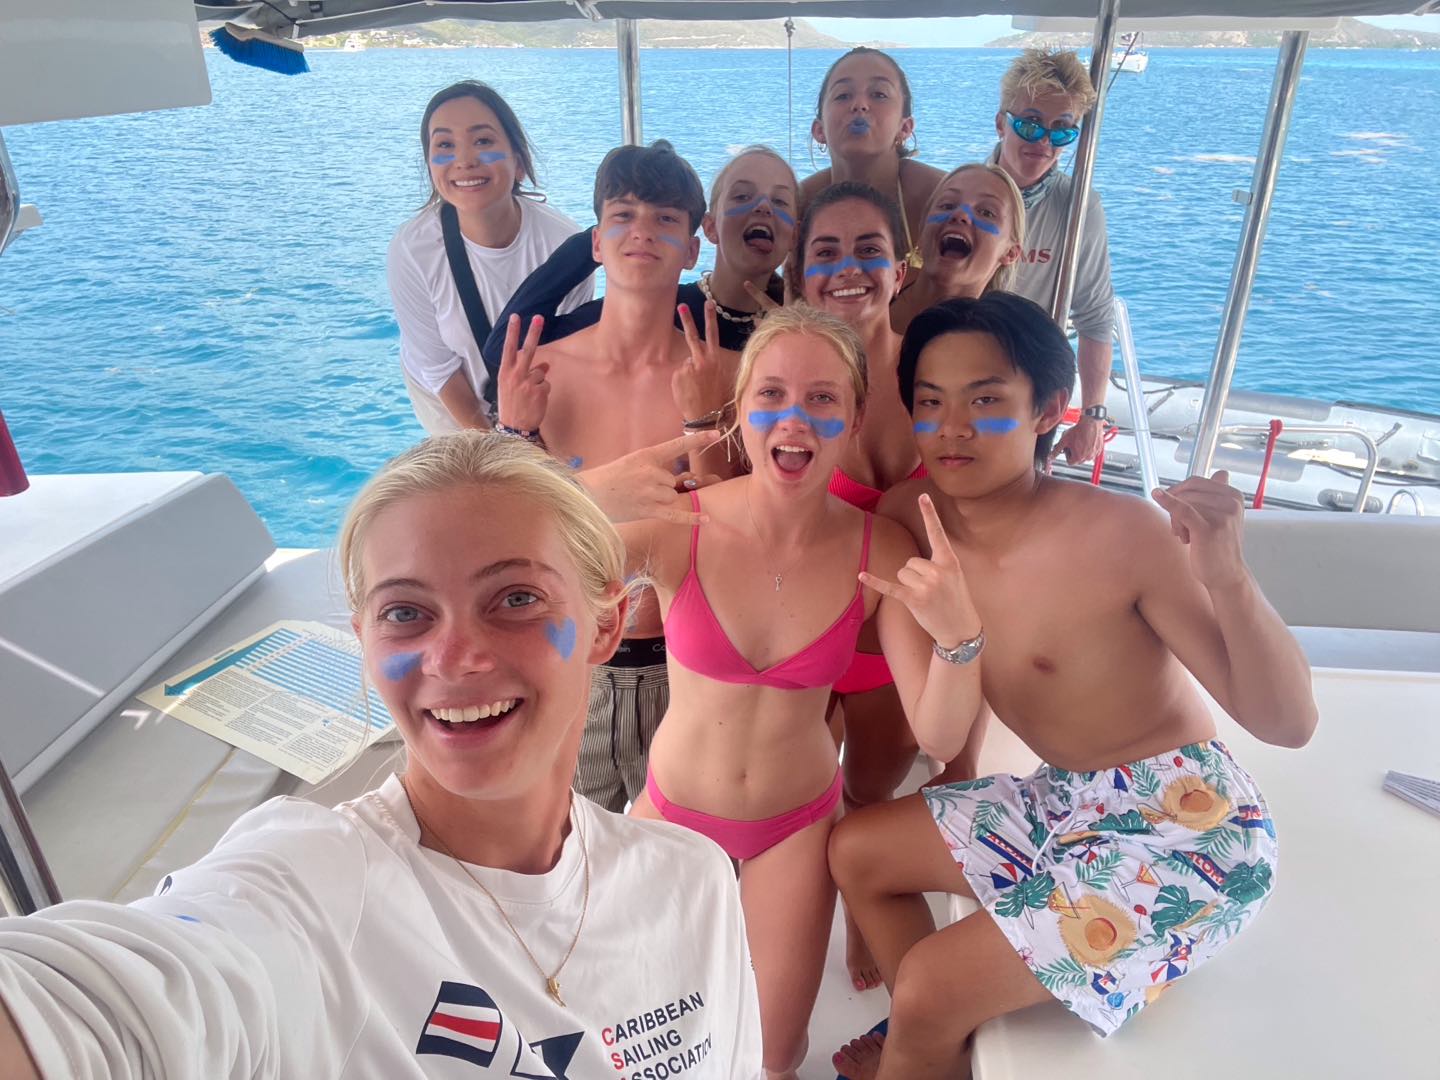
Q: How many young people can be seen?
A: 10